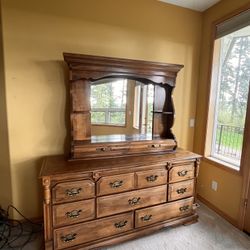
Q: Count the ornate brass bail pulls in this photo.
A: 11